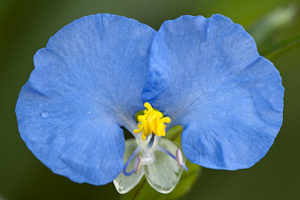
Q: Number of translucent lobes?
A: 2